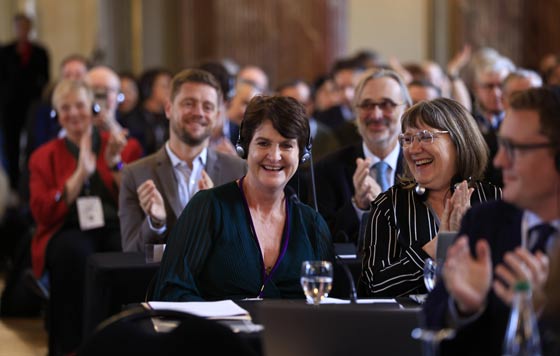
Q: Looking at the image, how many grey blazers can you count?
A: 1